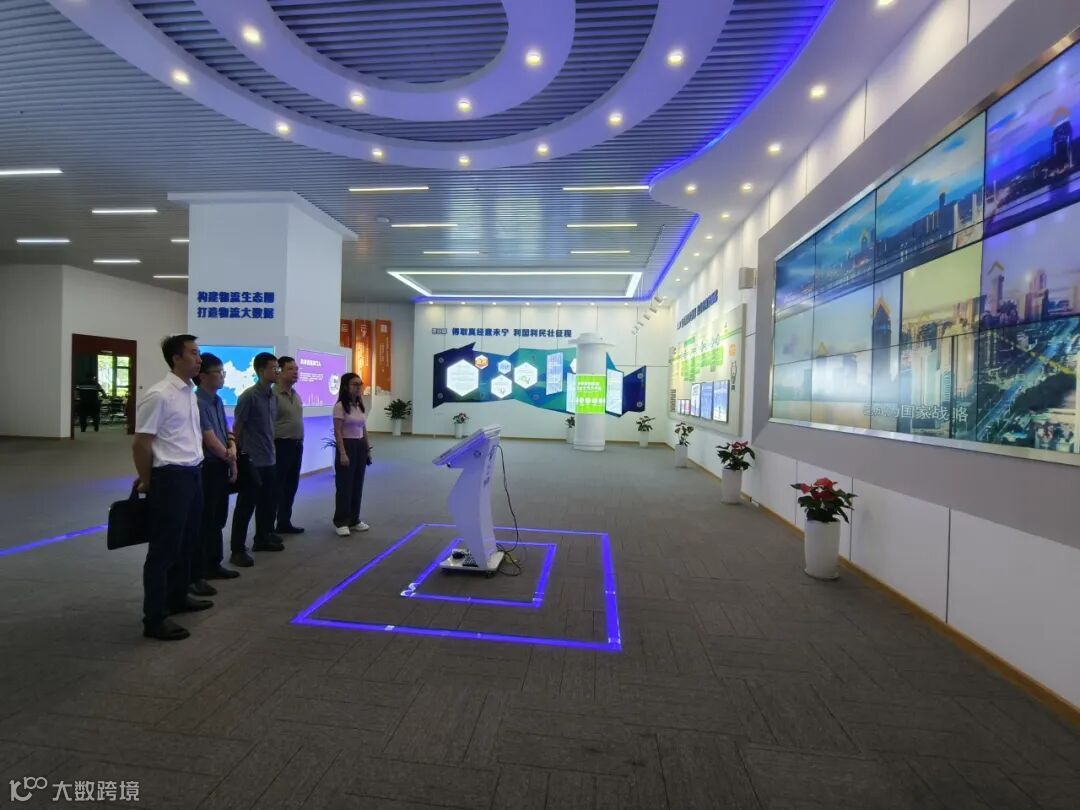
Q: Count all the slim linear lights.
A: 12